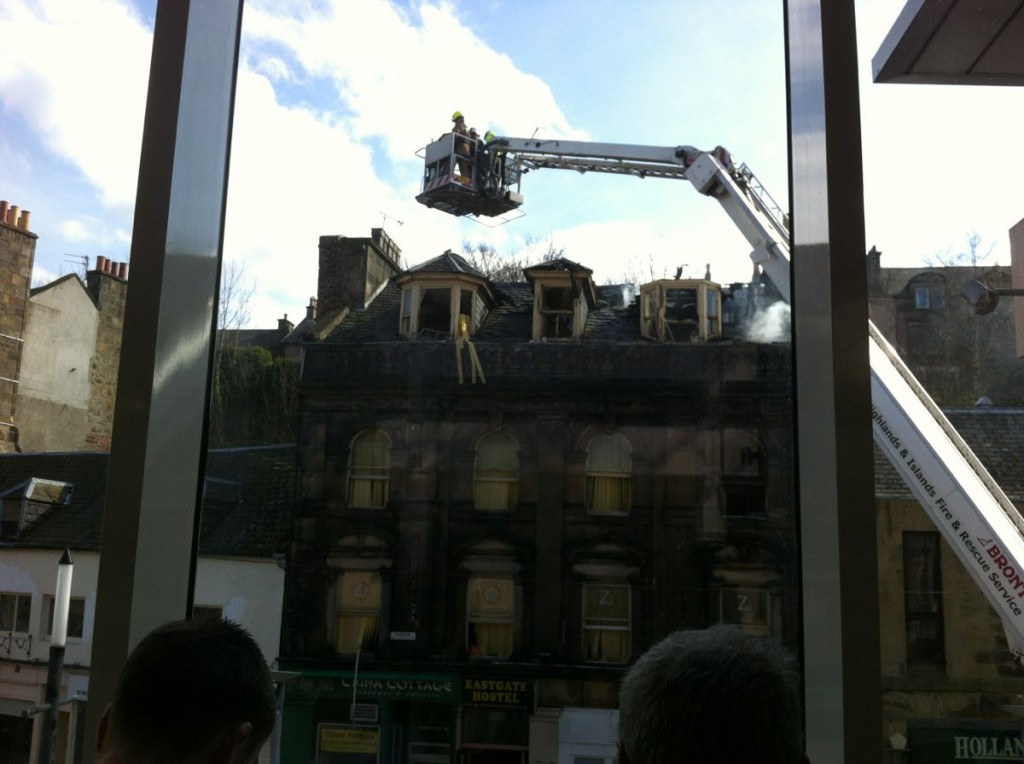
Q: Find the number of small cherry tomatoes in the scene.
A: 0